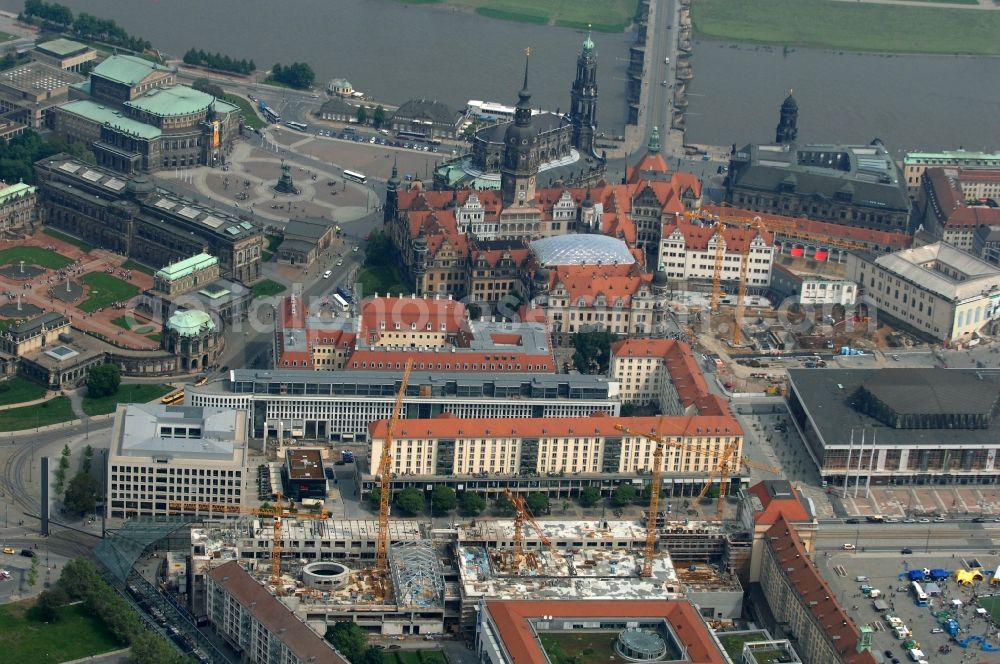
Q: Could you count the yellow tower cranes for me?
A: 7